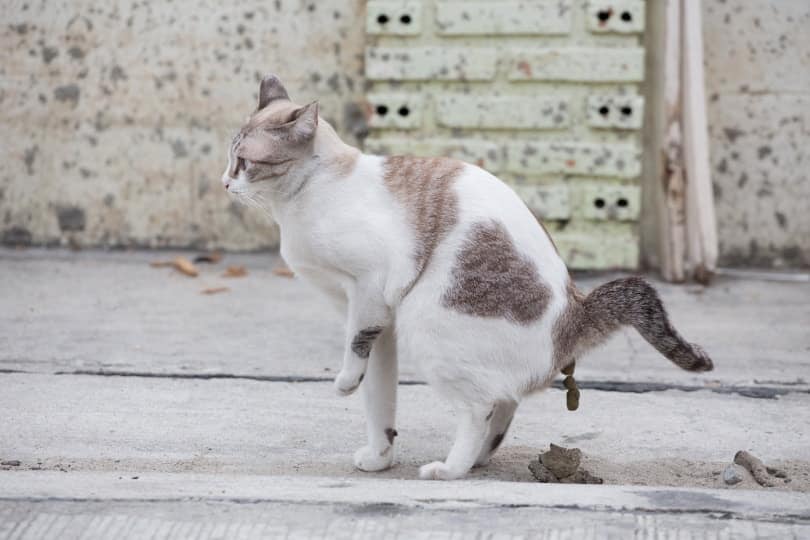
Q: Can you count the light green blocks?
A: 13